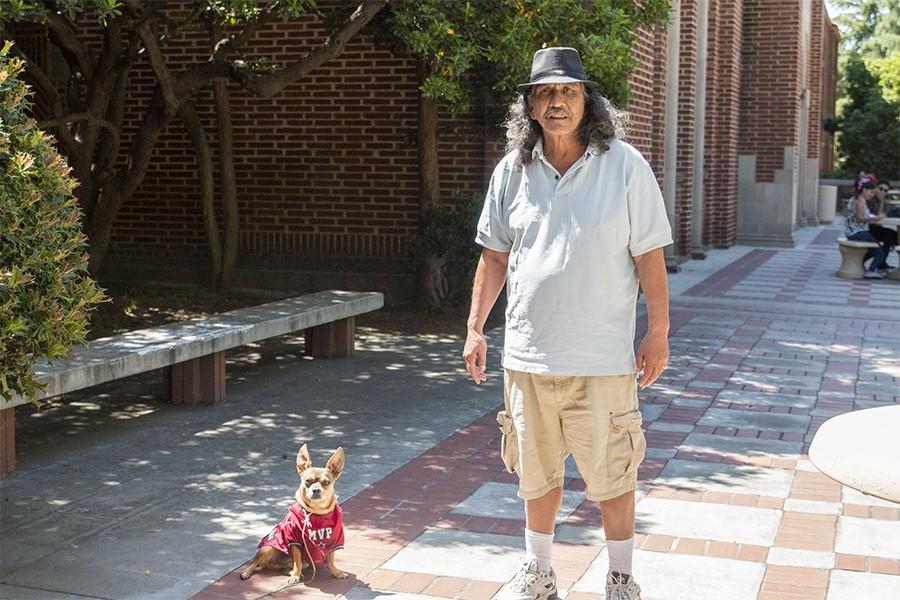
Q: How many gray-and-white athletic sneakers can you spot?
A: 2